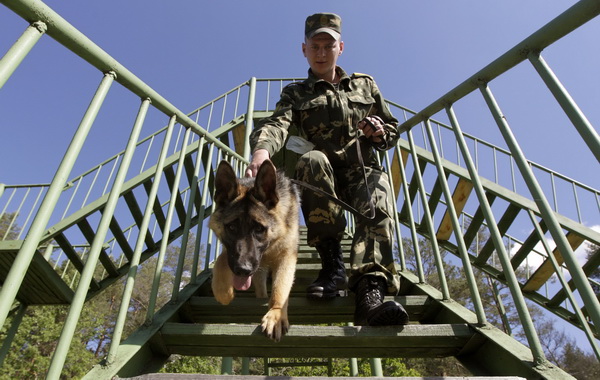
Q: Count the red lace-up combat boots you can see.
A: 0